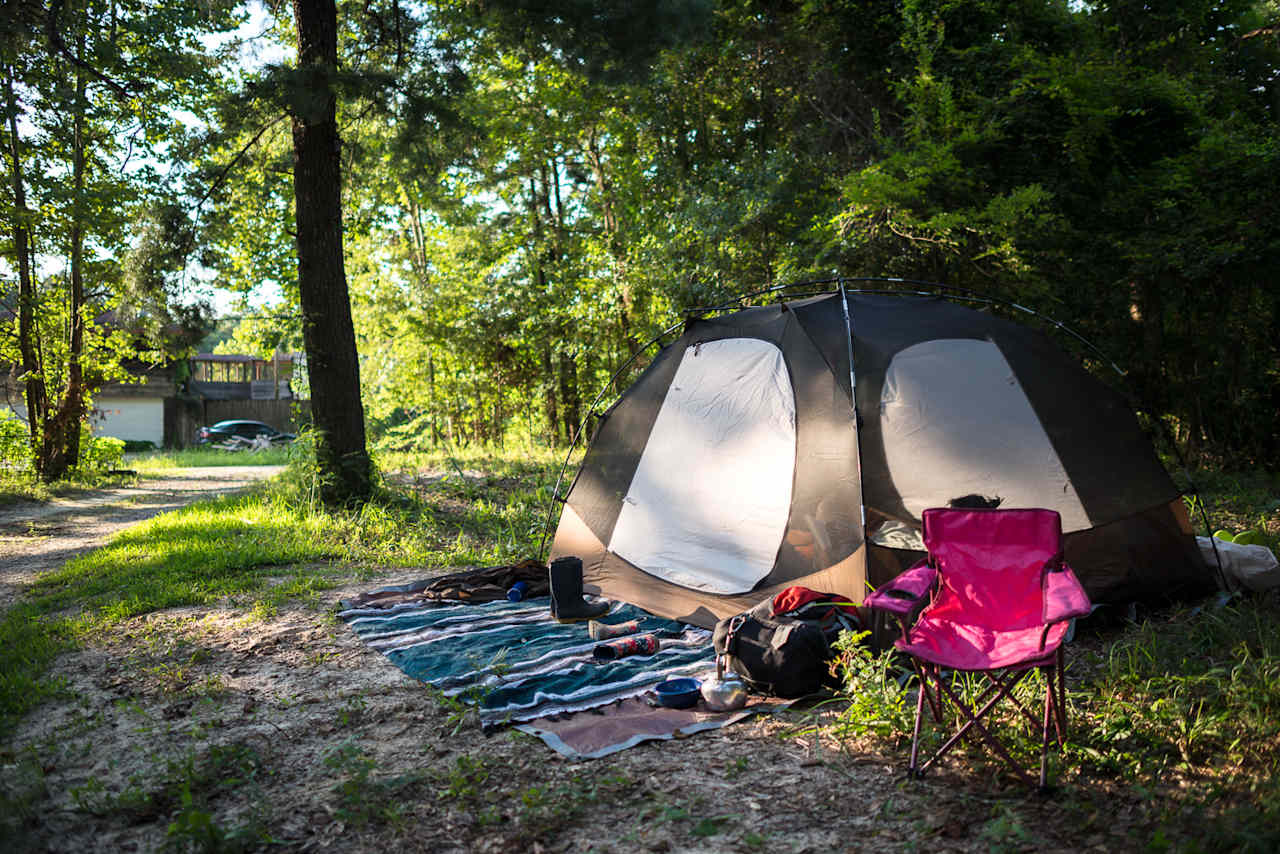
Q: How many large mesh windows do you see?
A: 2